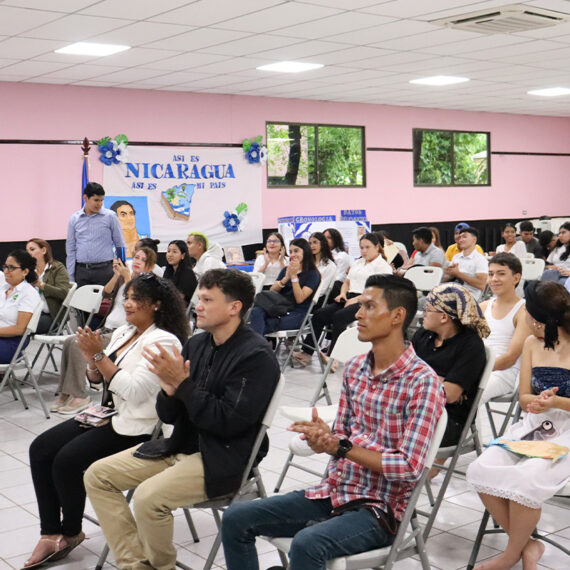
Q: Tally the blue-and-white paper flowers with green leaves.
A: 3